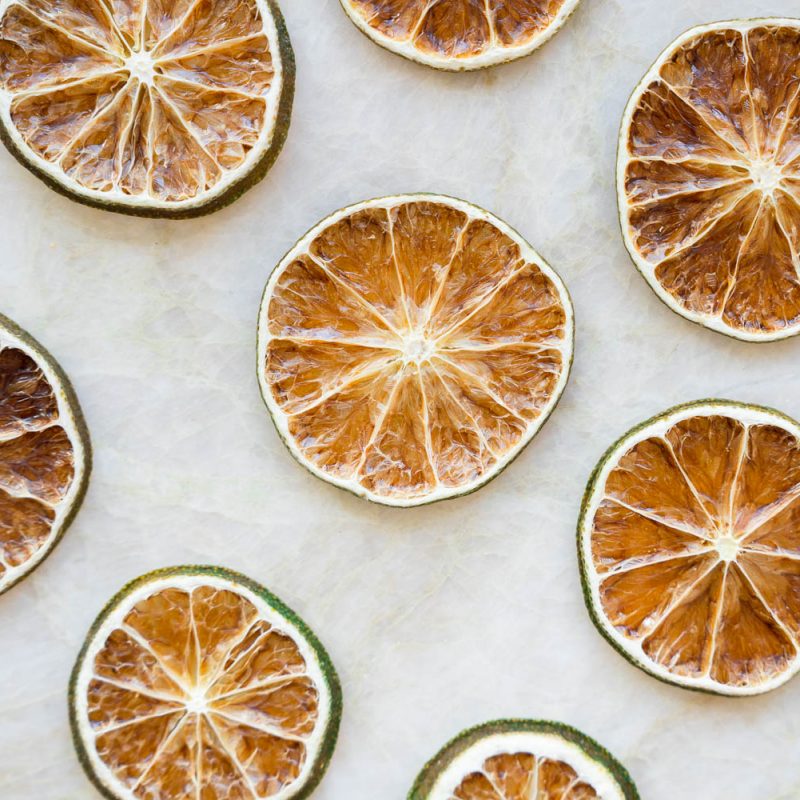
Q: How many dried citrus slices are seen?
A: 8